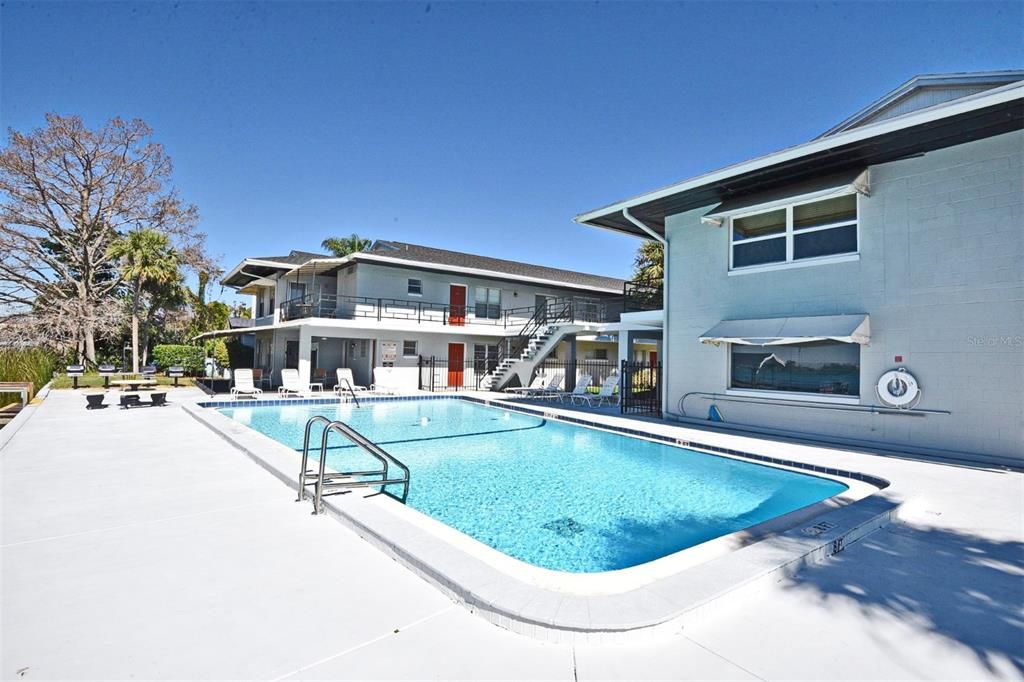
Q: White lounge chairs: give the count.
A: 8